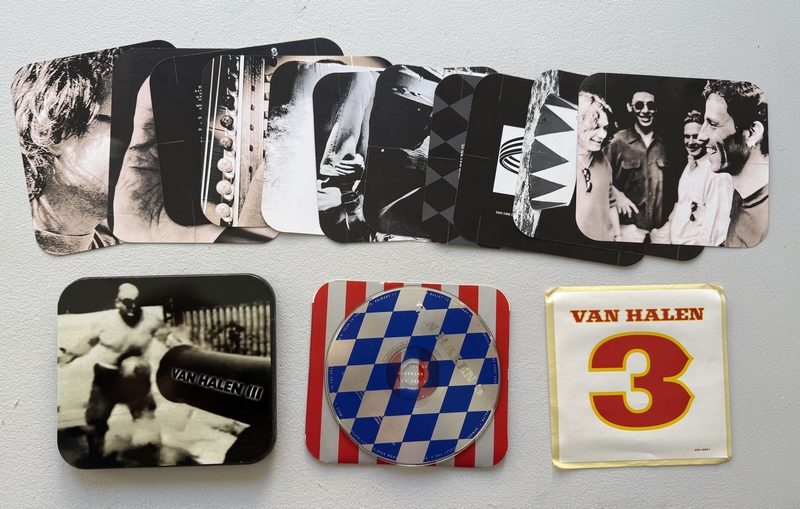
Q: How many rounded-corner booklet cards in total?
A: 11